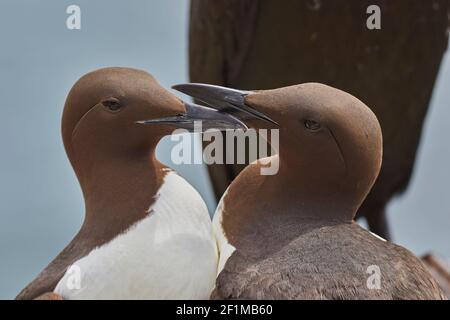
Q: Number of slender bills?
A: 2